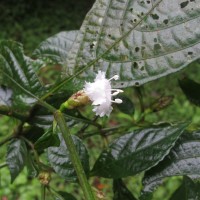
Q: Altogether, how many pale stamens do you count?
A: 4